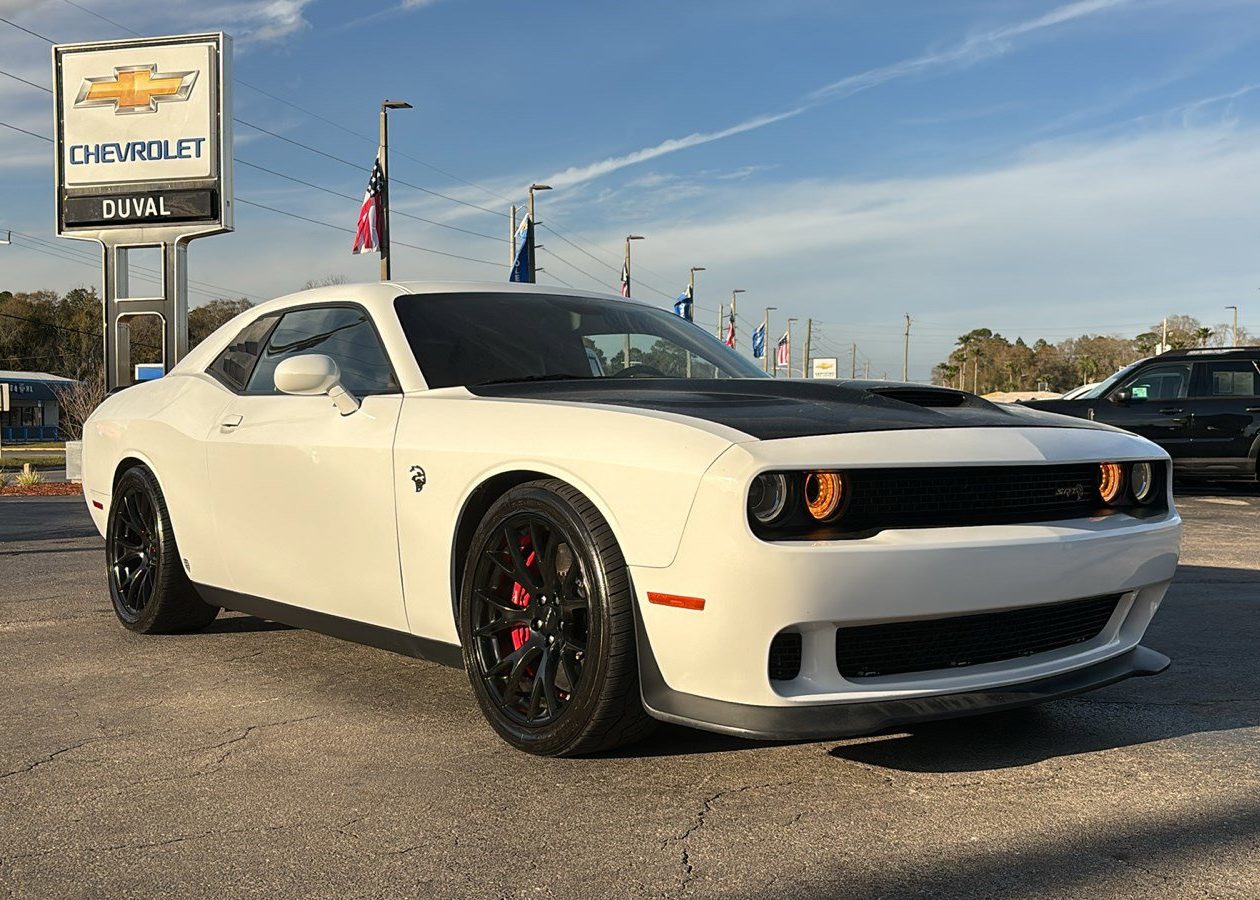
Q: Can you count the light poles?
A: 8